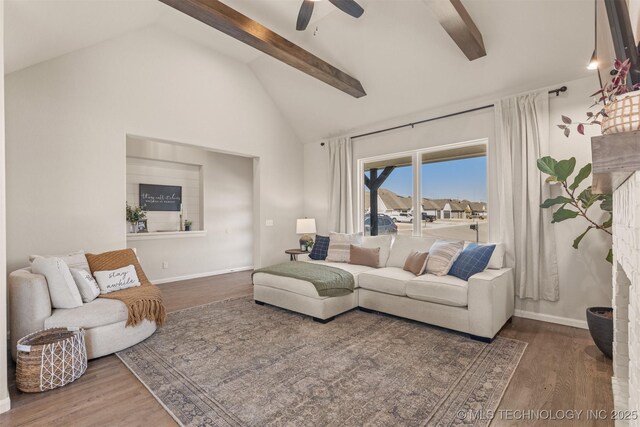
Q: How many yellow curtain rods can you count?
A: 0